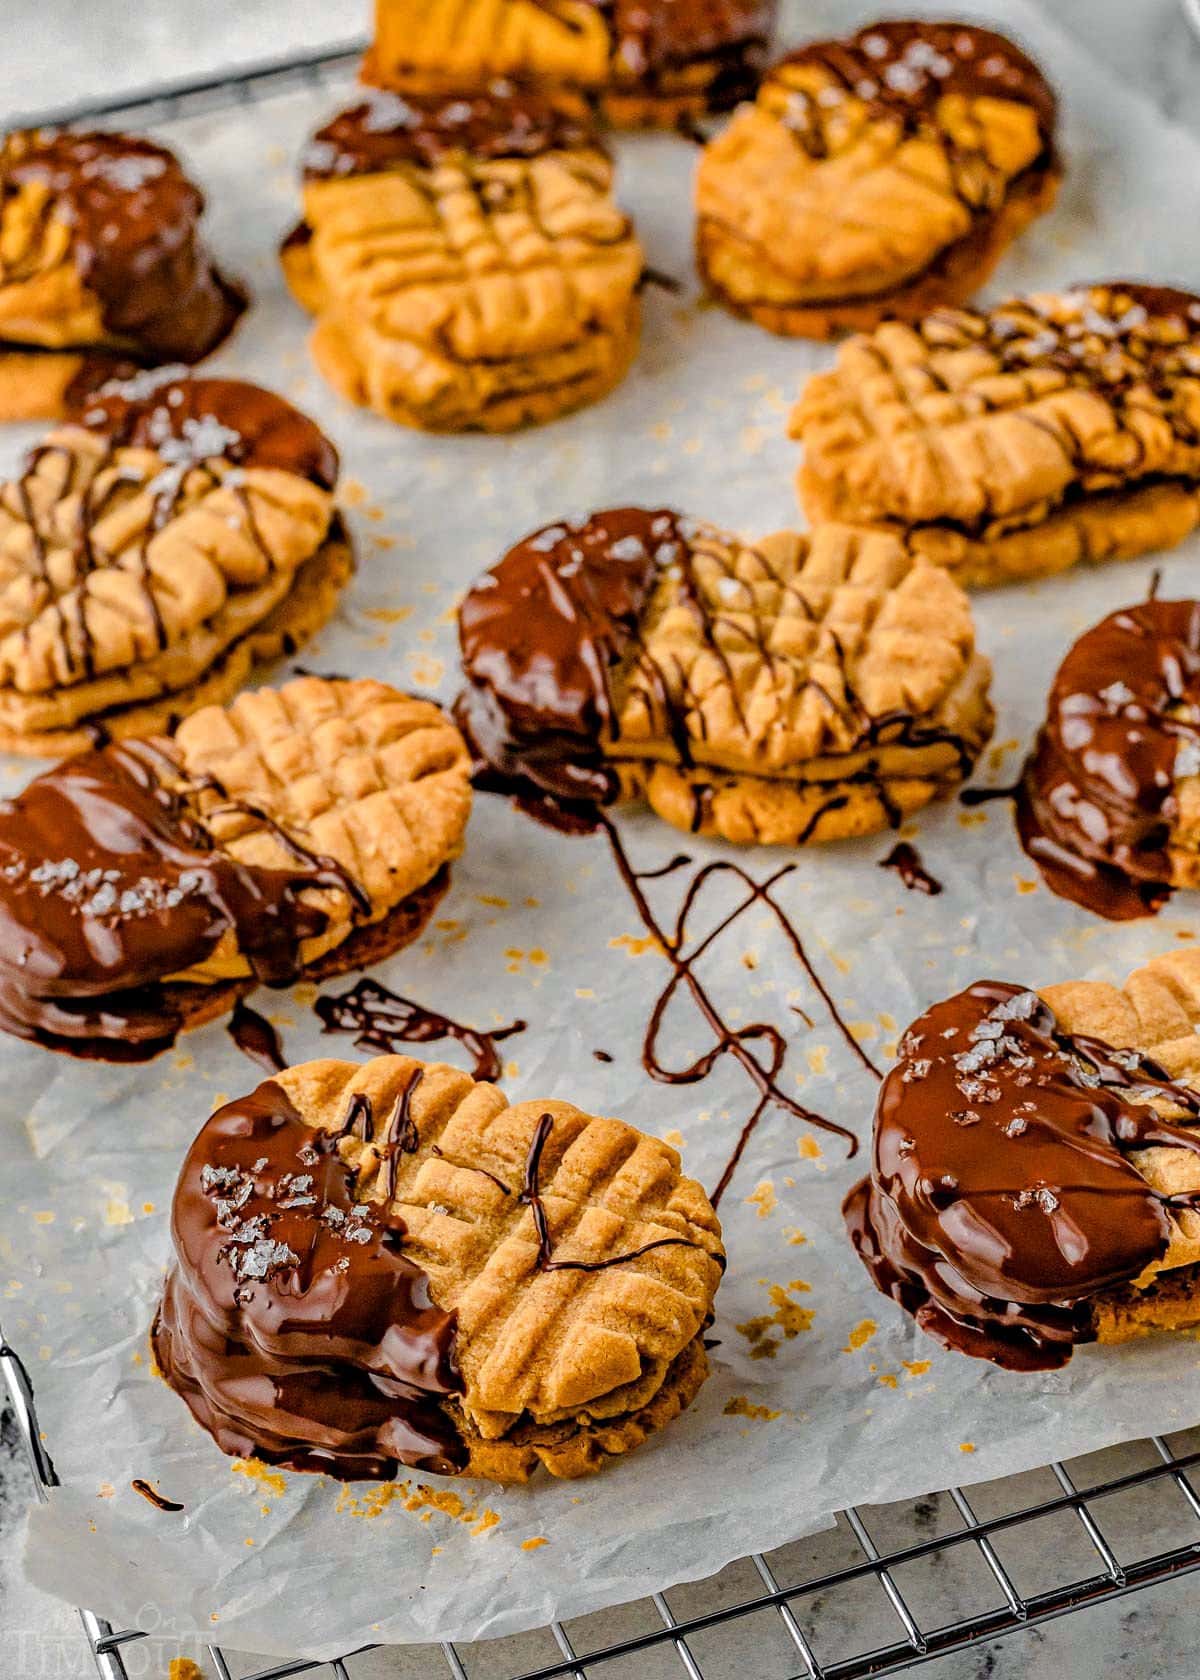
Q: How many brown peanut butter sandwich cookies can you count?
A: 11